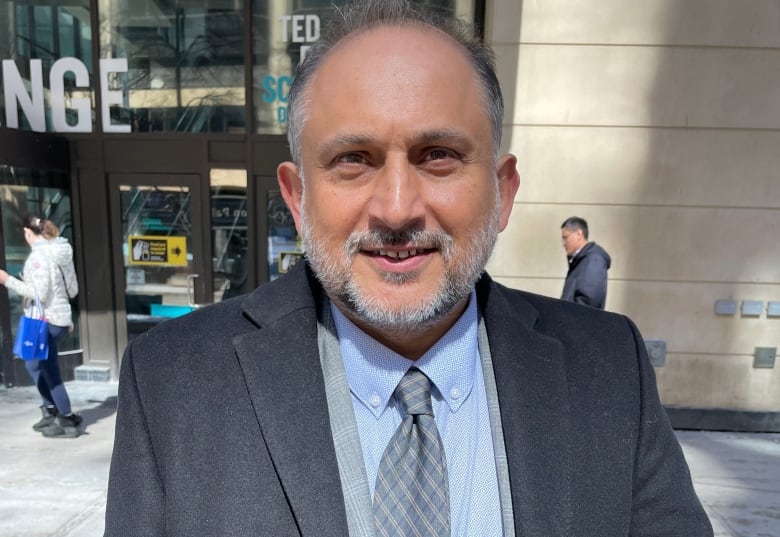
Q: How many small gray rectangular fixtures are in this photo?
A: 5